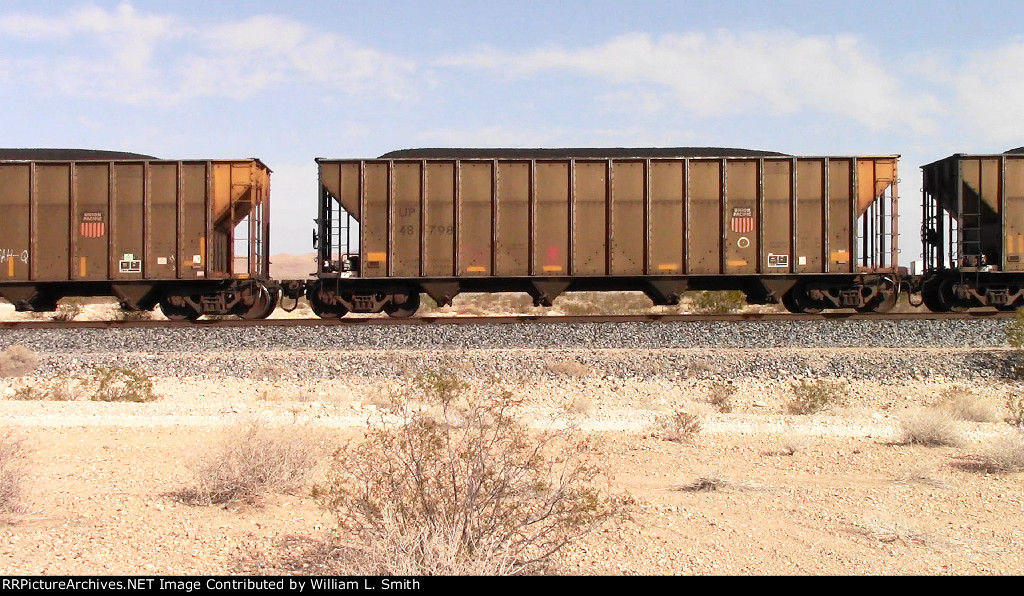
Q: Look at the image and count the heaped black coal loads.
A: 3